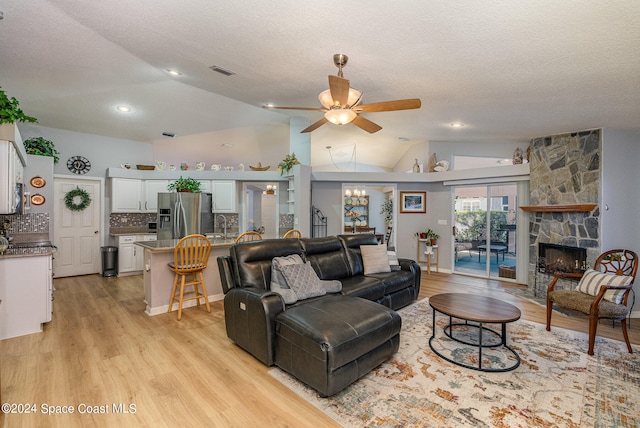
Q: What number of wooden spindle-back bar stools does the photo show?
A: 3